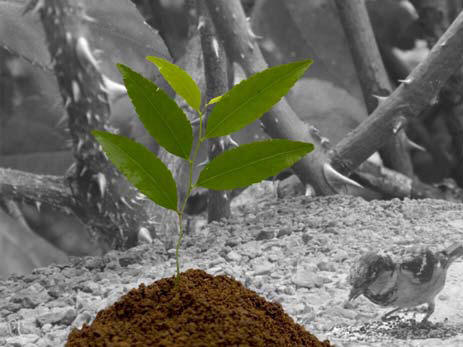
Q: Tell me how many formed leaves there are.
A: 5